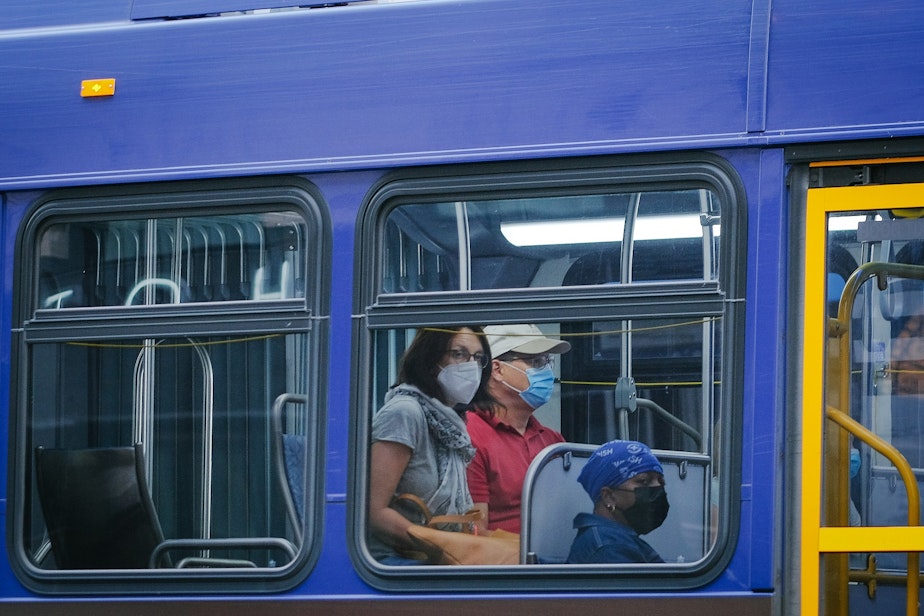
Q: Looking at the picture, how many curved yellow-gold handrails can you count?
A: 2